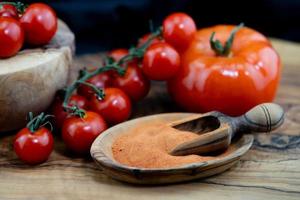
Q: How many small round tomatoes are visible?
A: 13